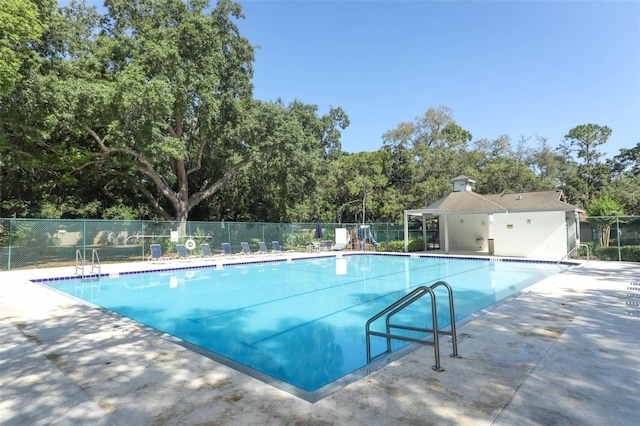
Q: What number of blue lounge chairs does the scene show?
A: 7